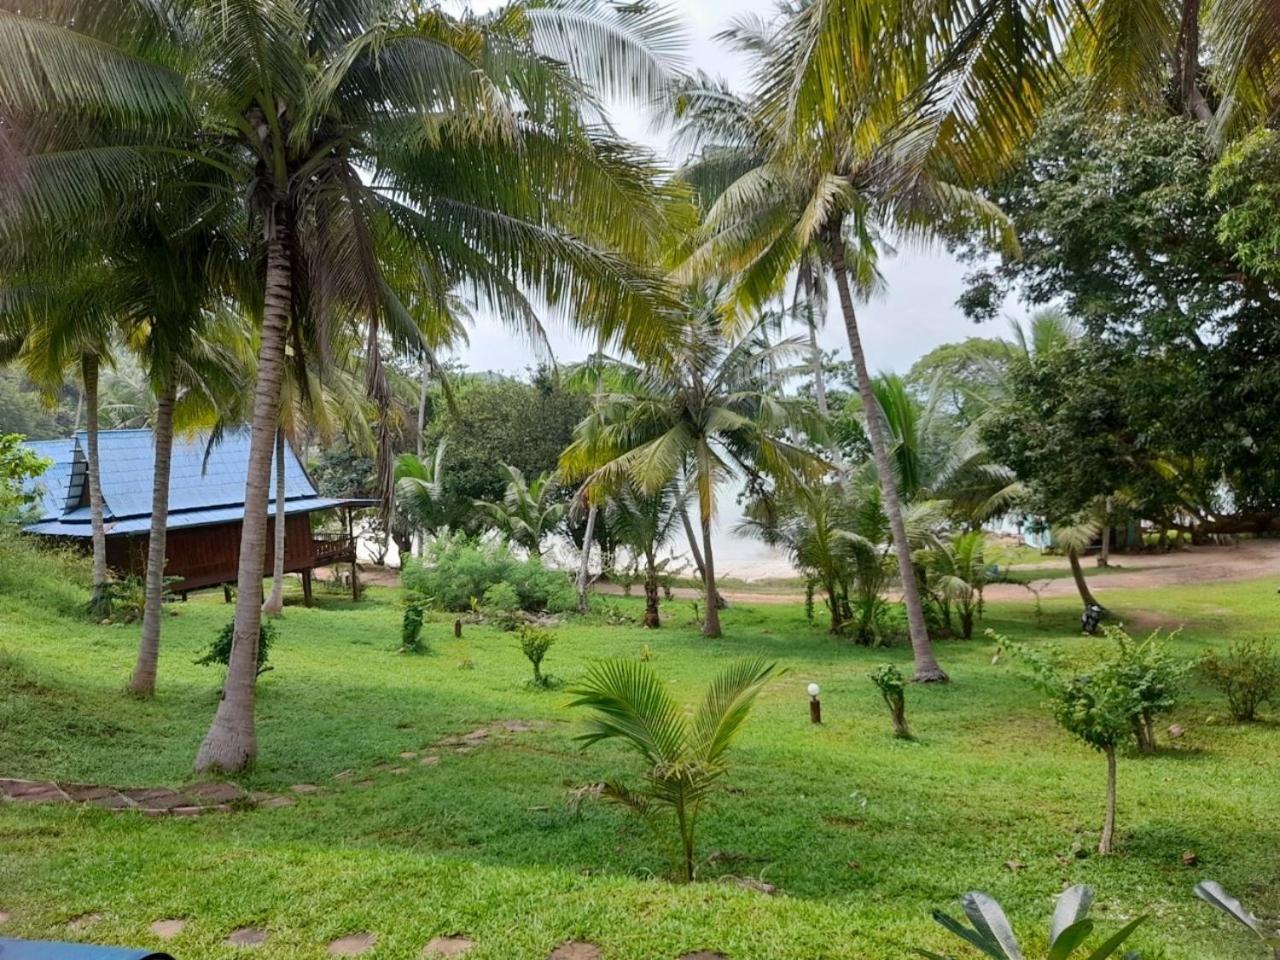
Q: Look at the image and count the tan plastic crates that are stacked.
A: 0